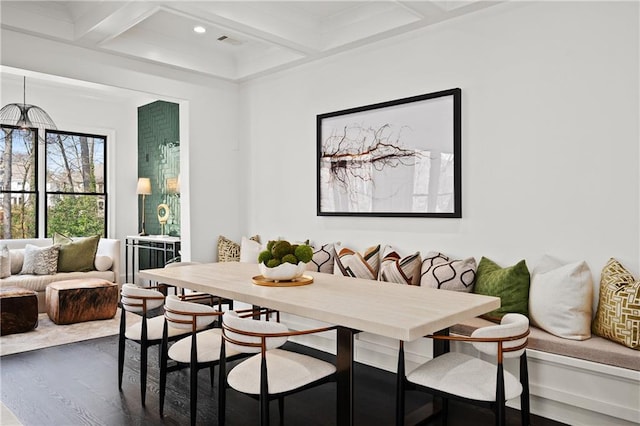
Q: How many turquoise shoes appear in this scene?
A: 0